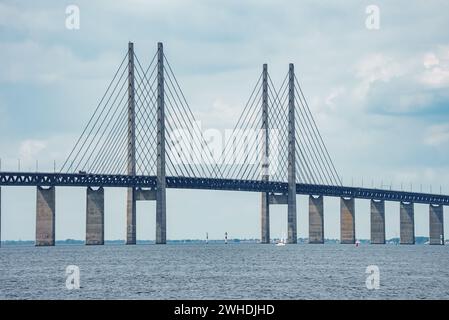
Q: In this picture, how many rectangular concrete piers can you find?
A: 7